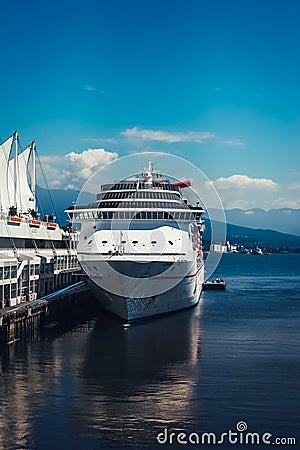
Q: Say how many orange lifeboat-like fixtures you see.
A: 3